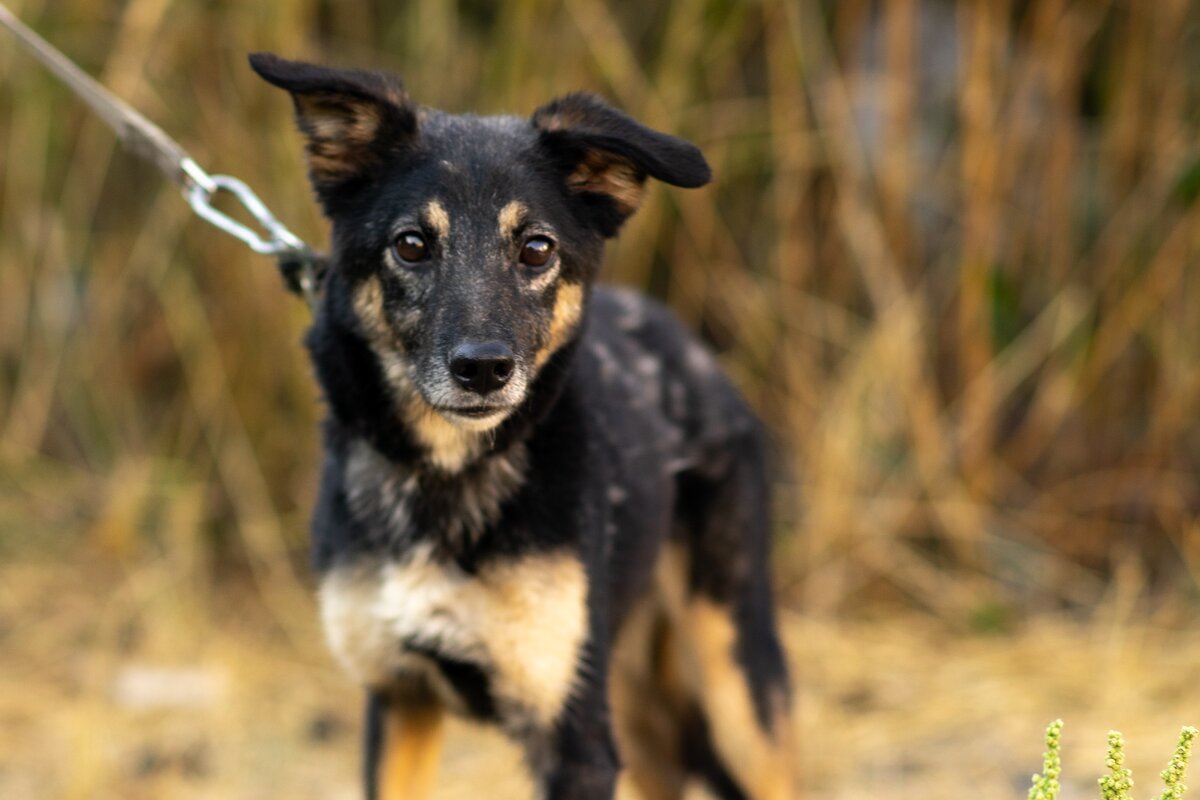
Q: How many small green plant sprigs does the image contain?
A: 3